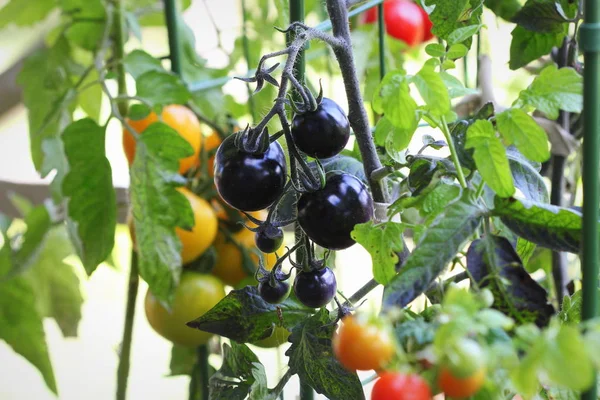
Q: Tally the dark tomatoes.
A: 6